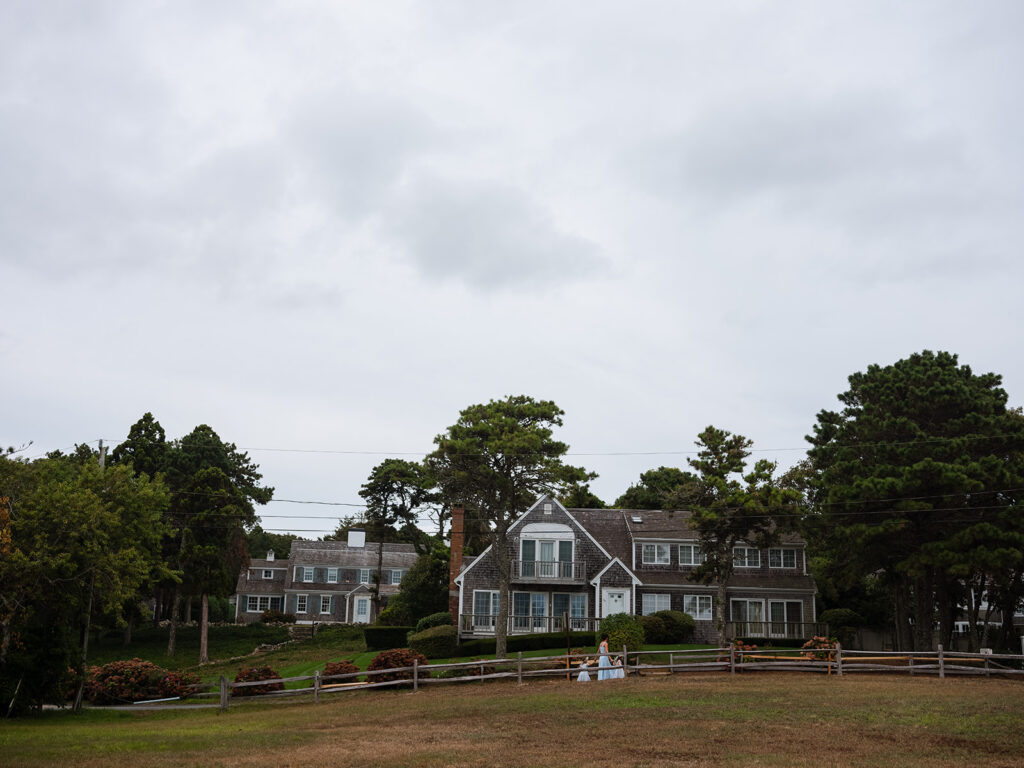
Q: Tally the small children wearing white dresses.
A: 2